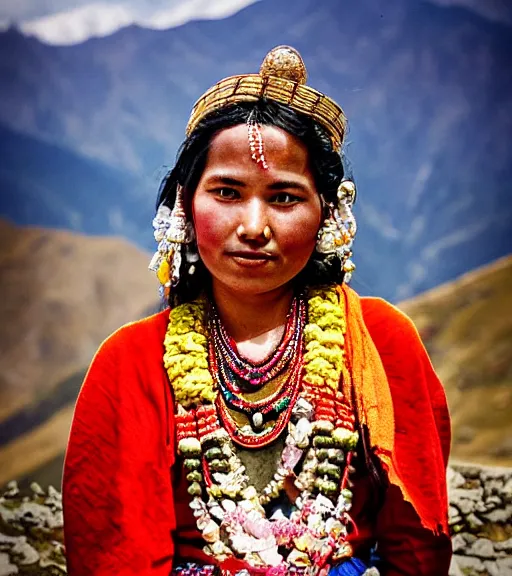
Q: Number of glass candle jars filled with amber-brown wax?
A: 0